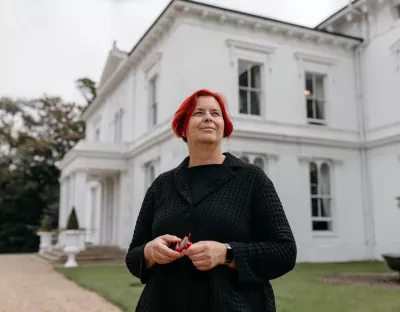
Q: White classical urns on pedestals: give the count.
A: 2